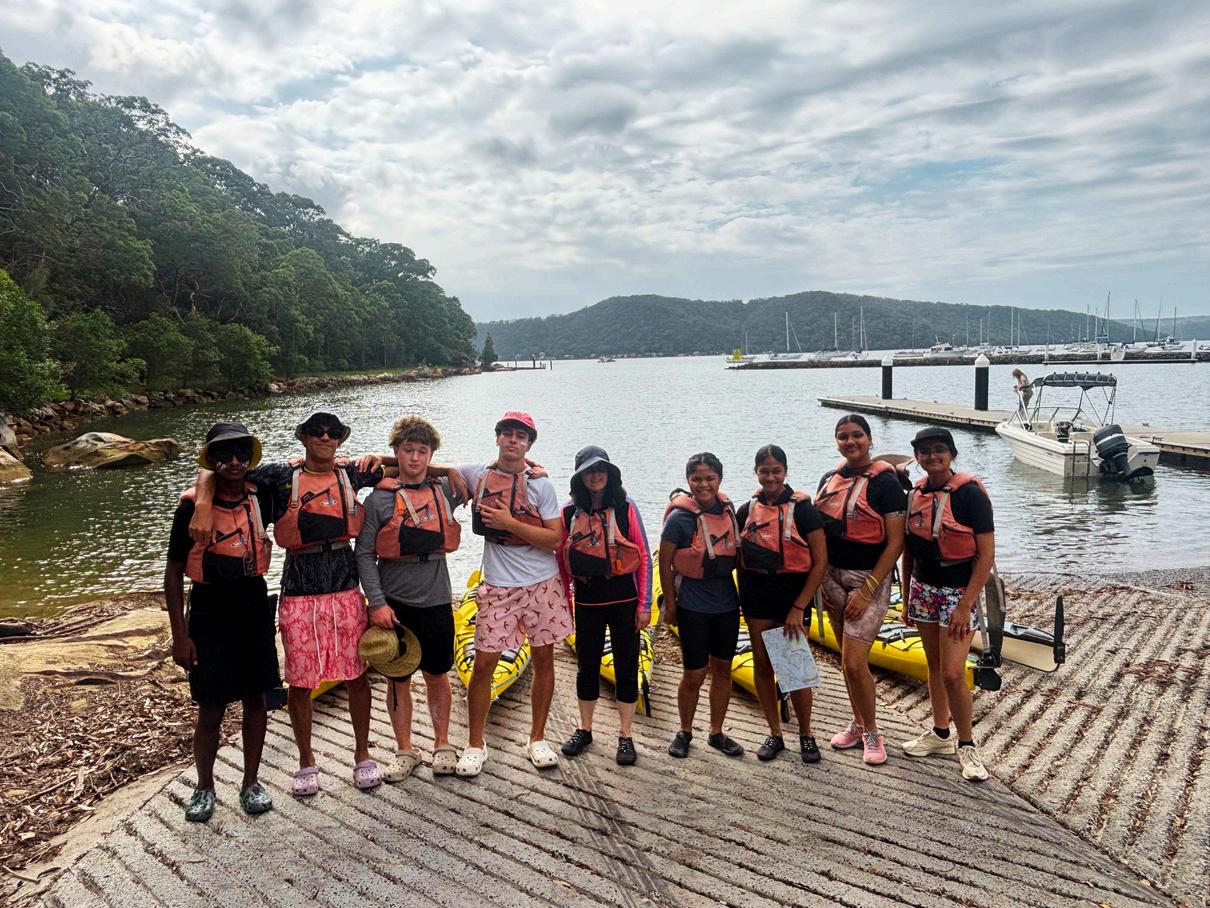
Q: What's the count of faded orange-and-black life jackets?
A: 9